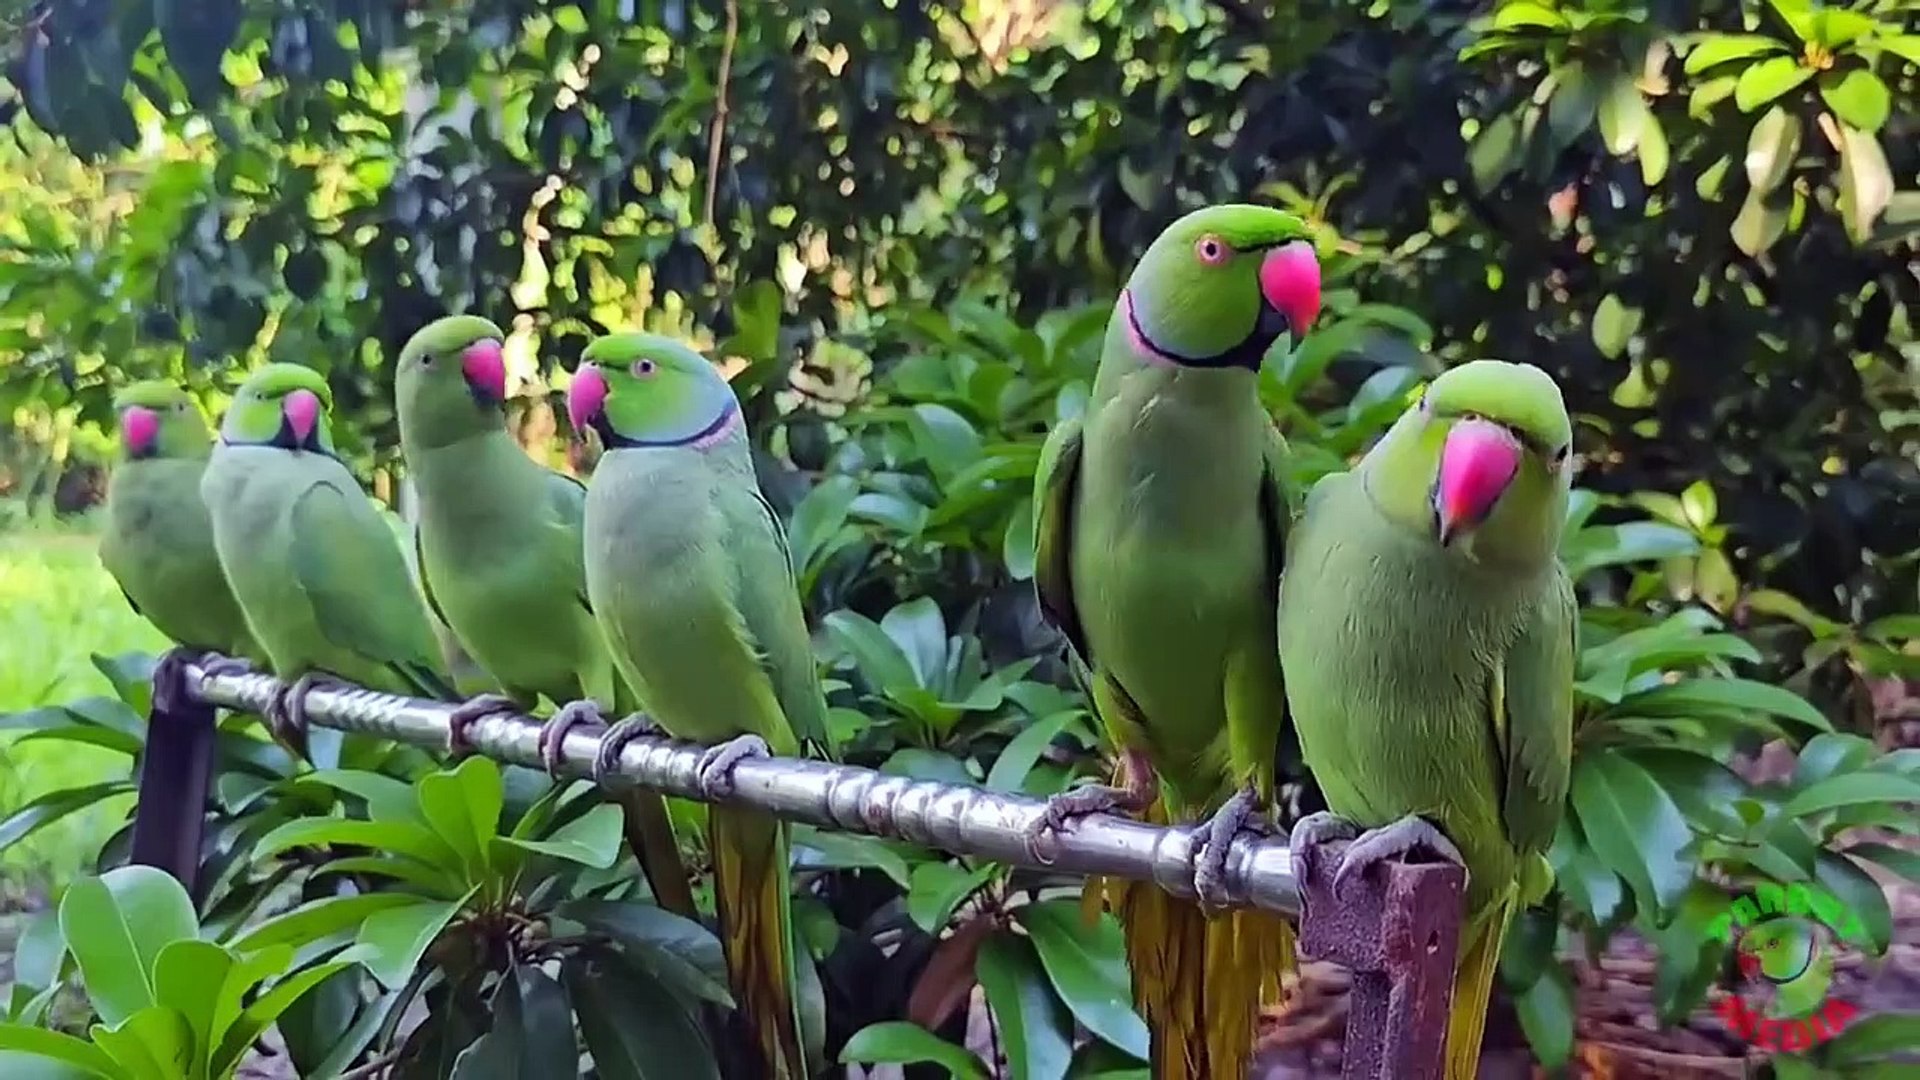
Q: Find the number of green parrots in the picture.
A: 6